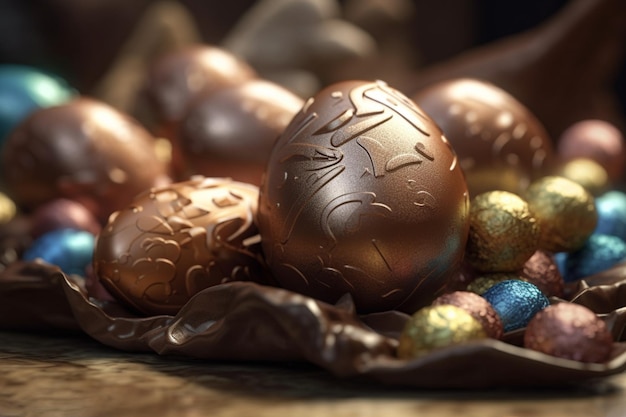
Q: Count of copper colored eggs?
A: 6